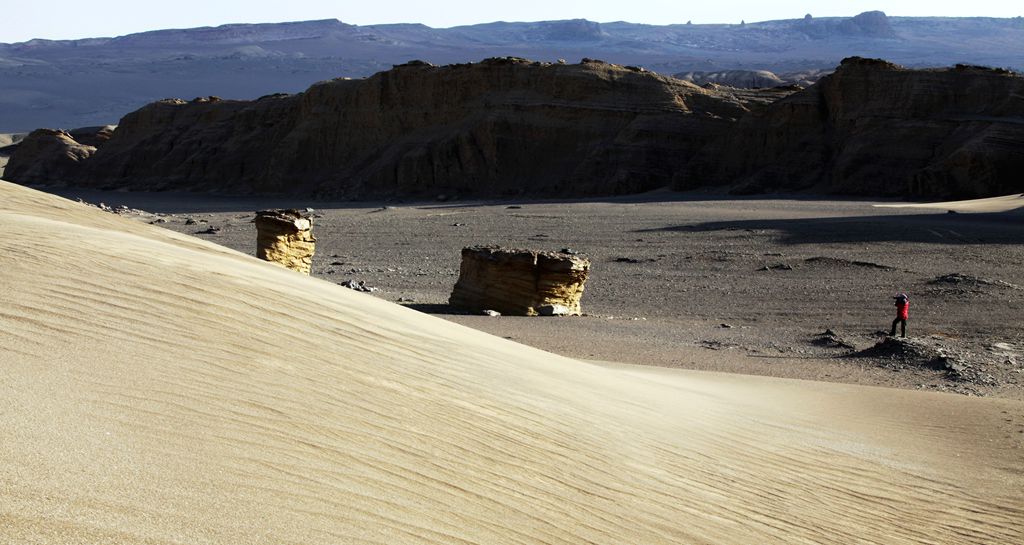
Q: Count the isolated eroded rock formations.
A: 2